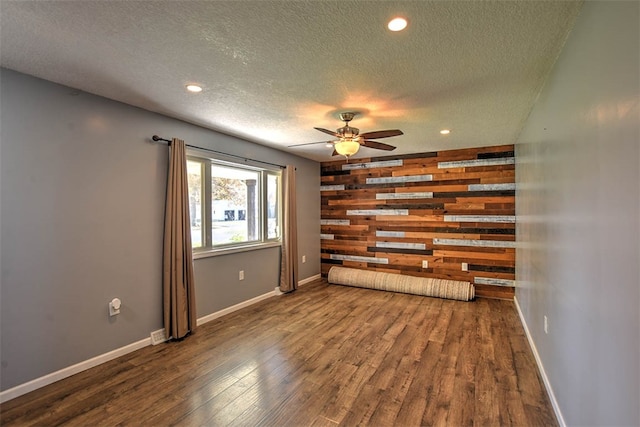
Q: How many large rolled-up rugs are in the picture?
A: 1